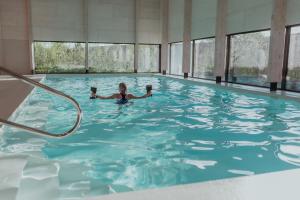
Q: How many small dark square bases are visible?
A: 4